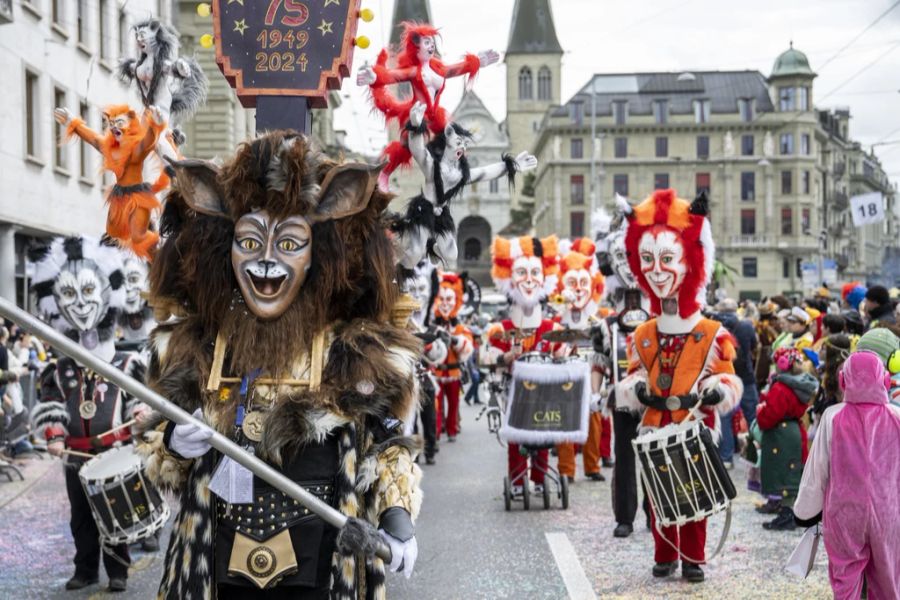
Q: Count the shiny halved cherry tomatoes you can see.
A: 0